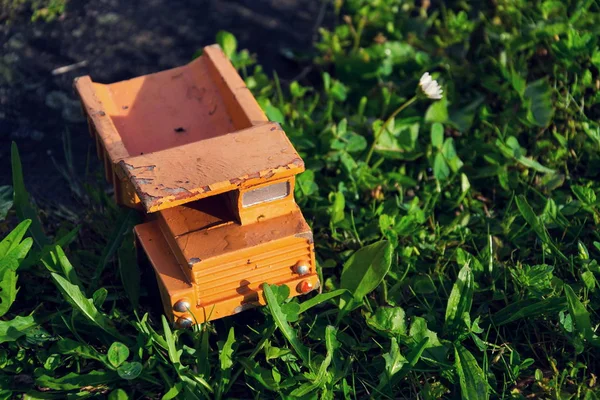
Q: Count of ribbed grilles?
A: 1